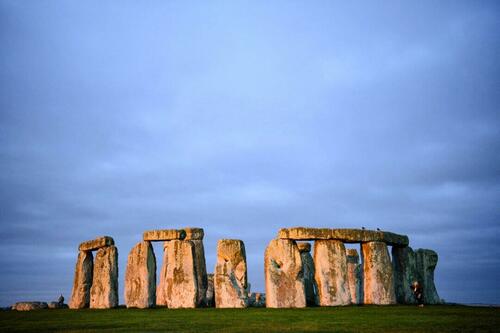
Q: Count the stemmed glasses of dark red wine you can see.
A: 0